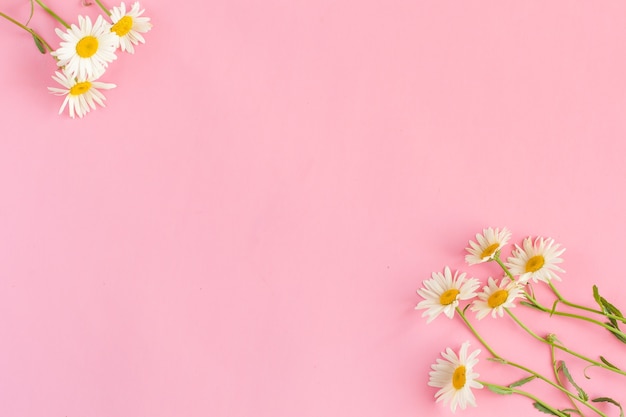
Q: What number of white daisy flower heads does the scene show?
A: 8